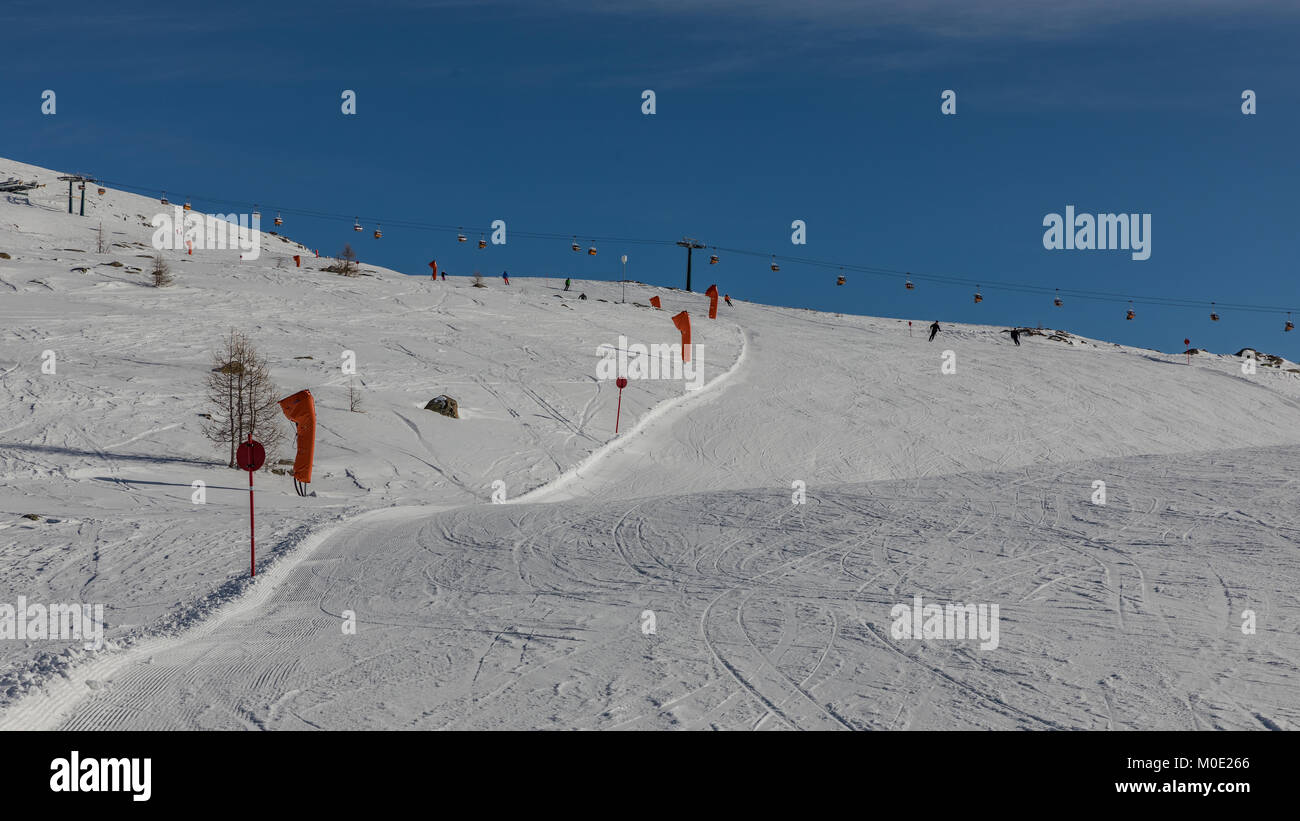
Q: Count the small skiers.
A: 7